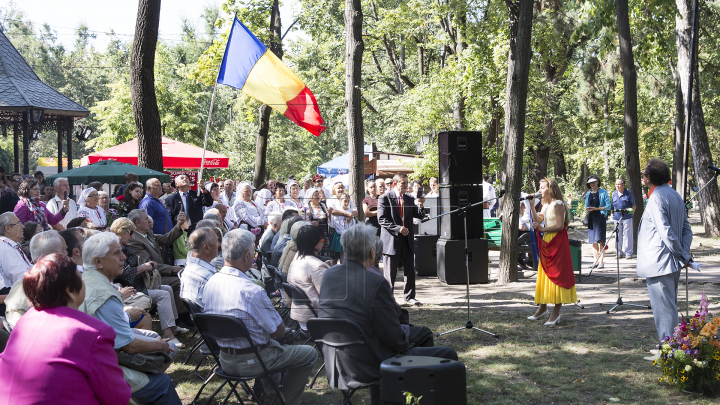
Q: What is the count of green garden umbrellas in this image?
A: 1